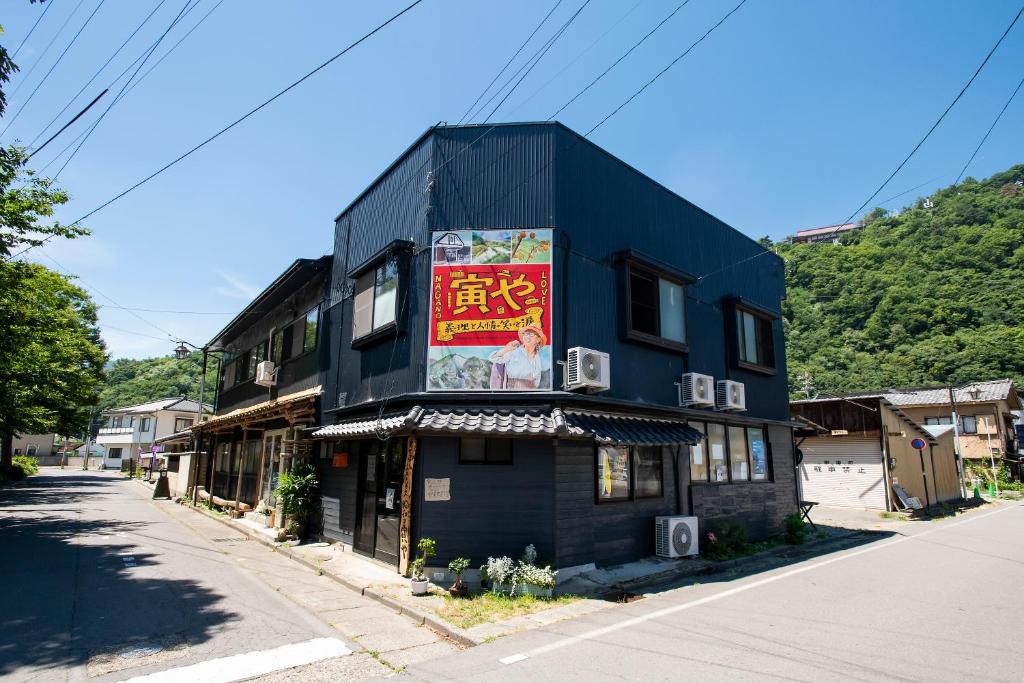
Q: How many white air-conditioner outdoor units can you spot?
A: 5